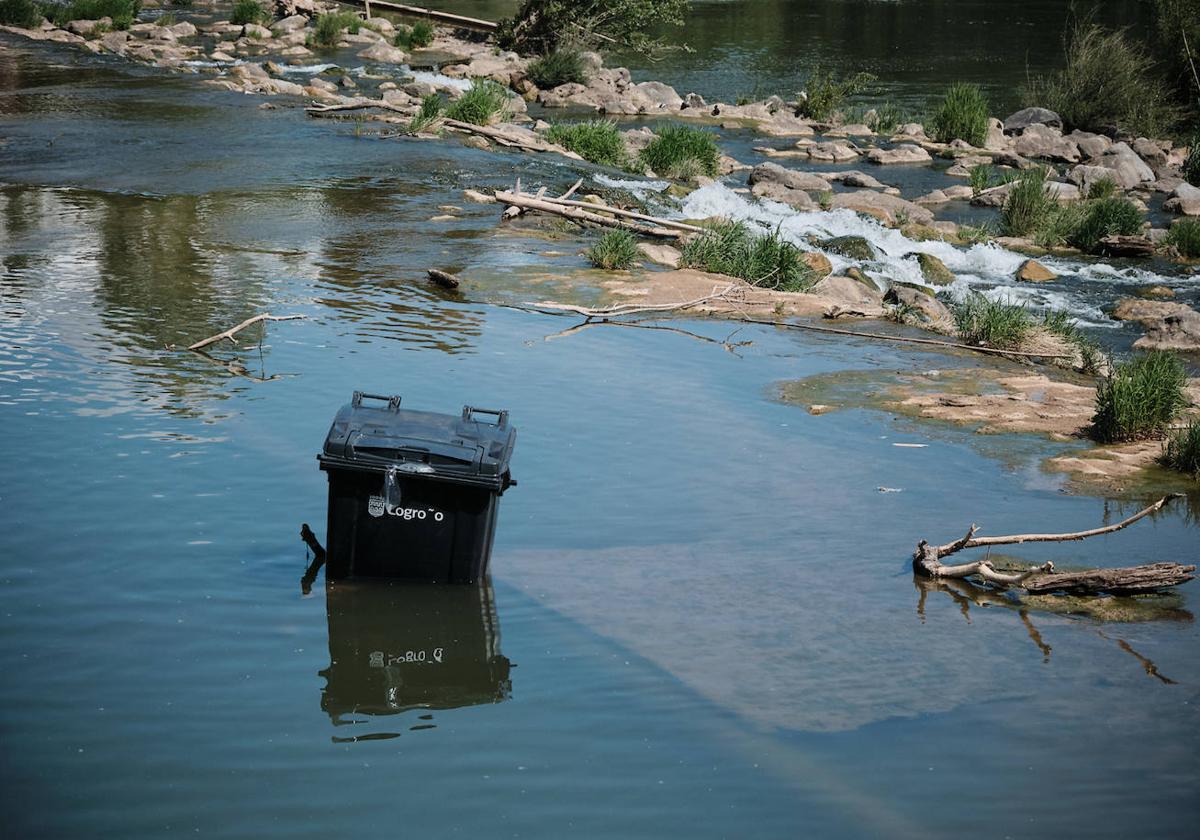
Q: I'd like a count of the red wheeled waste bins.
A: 0